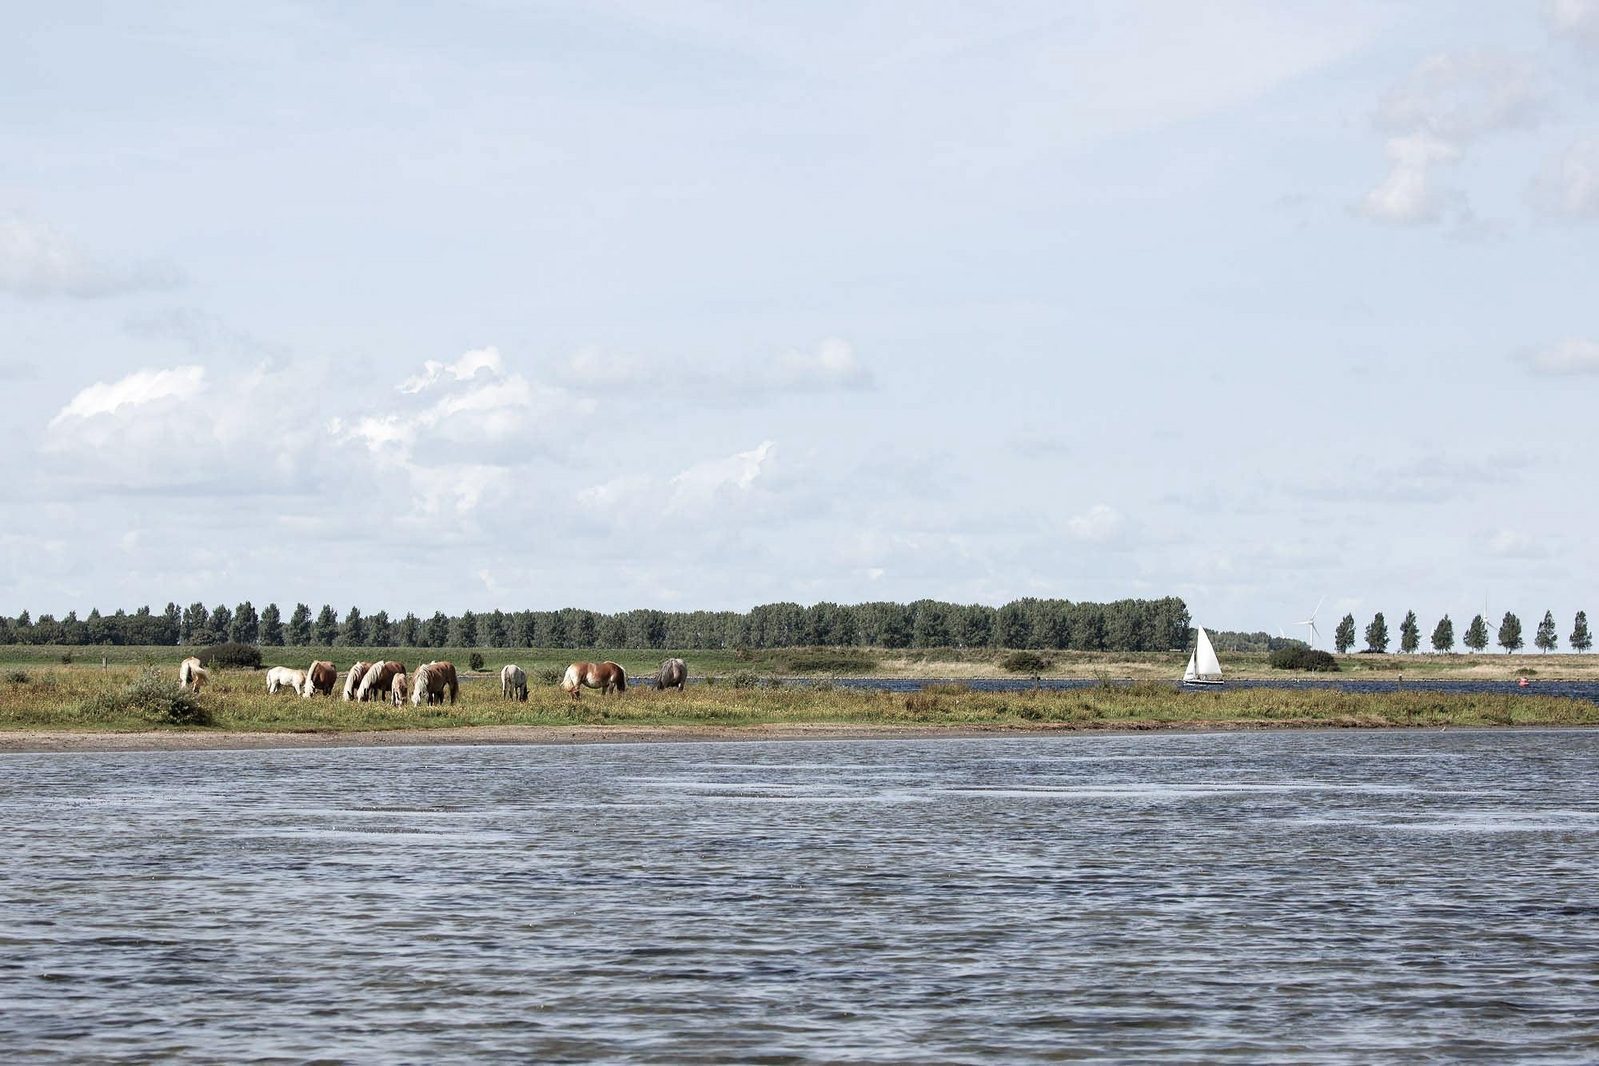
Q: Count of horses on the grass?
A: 10